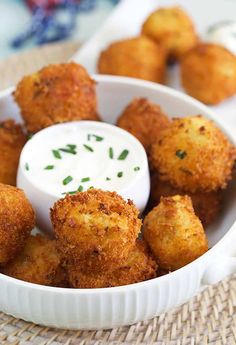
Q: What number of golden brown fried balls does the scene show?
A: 13